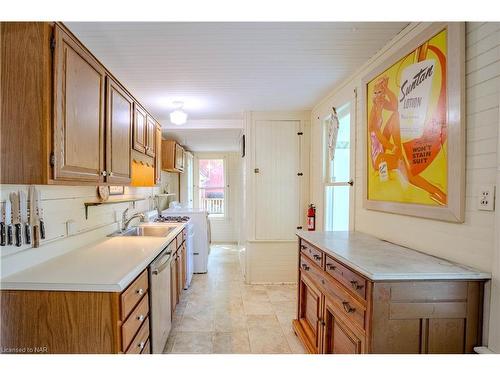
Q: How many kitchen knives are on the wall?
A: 6